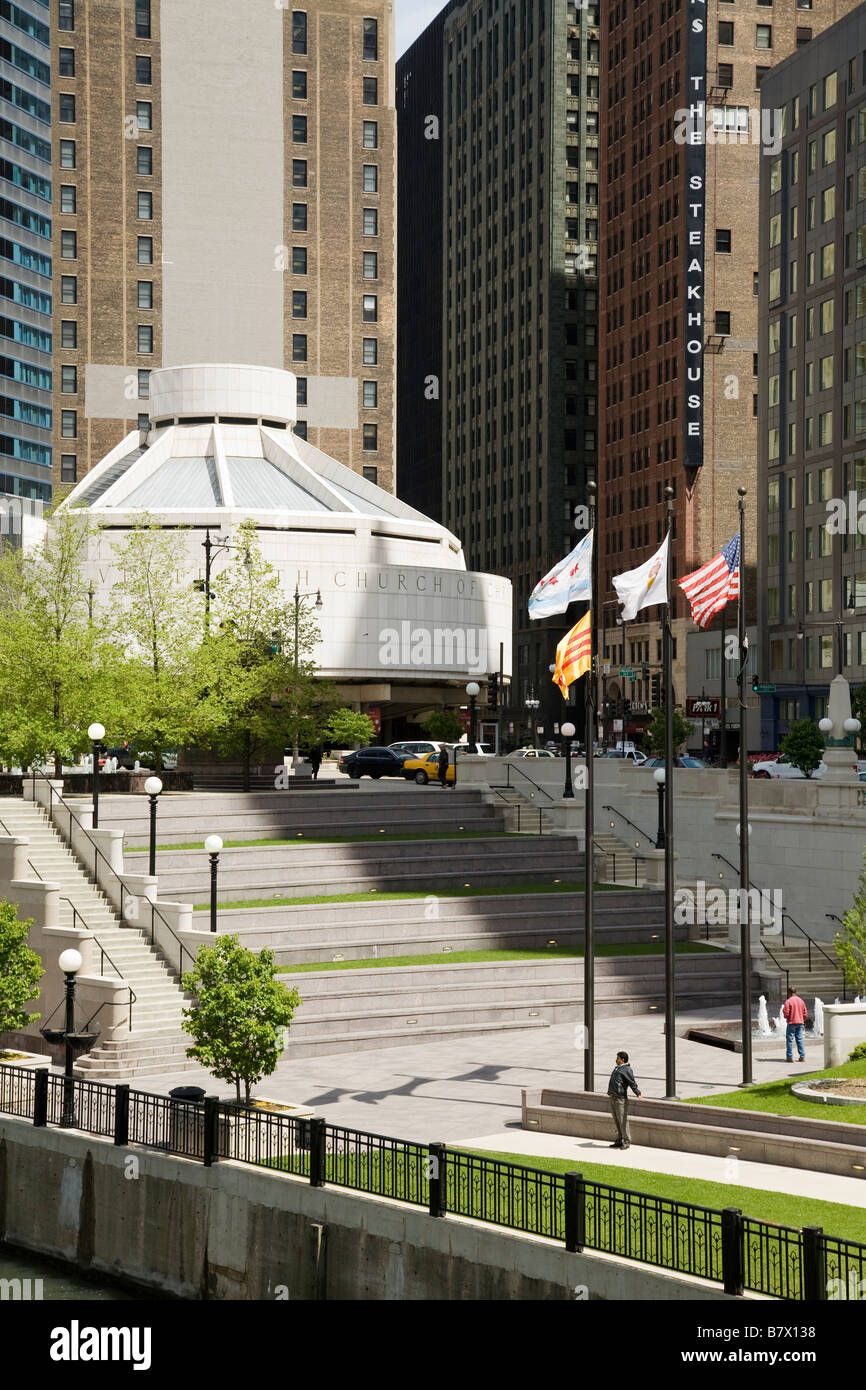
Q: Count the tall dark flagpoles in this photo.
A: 3